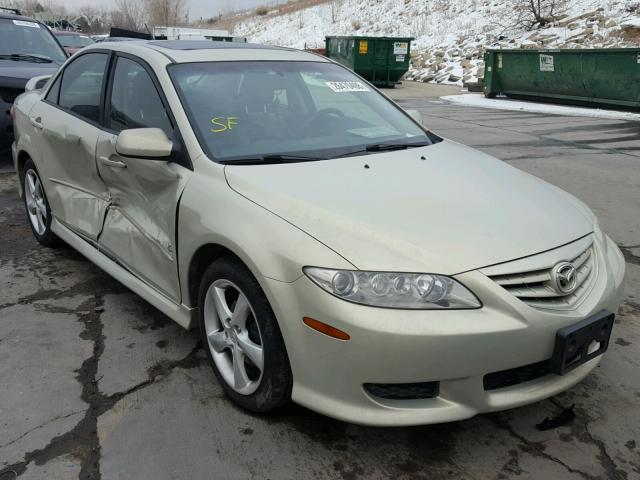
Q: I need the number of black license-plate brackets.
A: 1